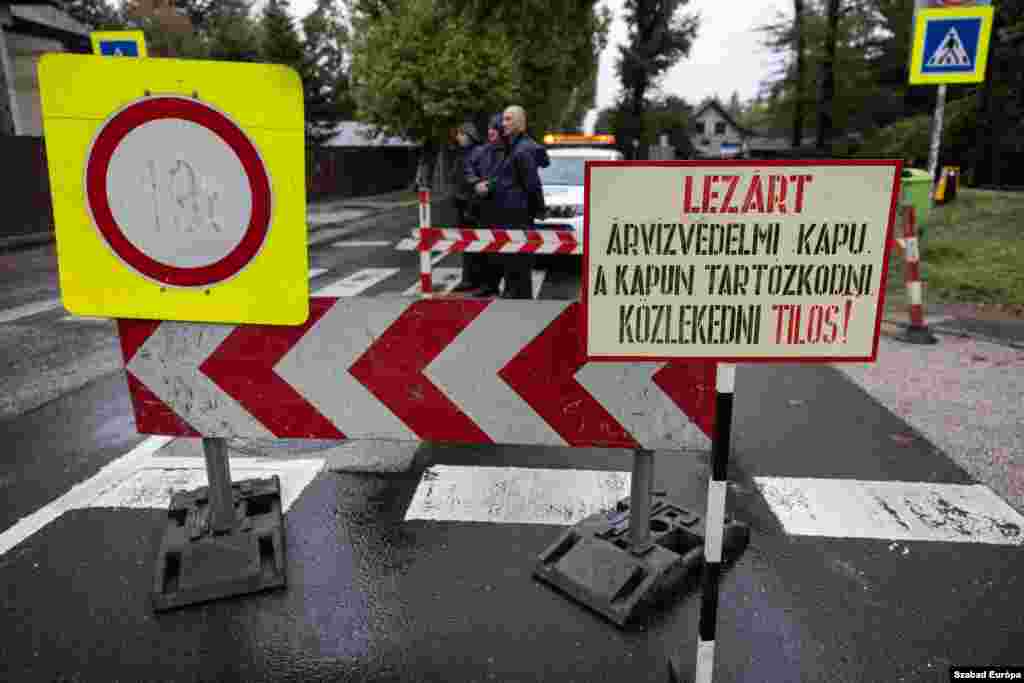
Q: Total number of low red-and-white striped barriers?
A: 2